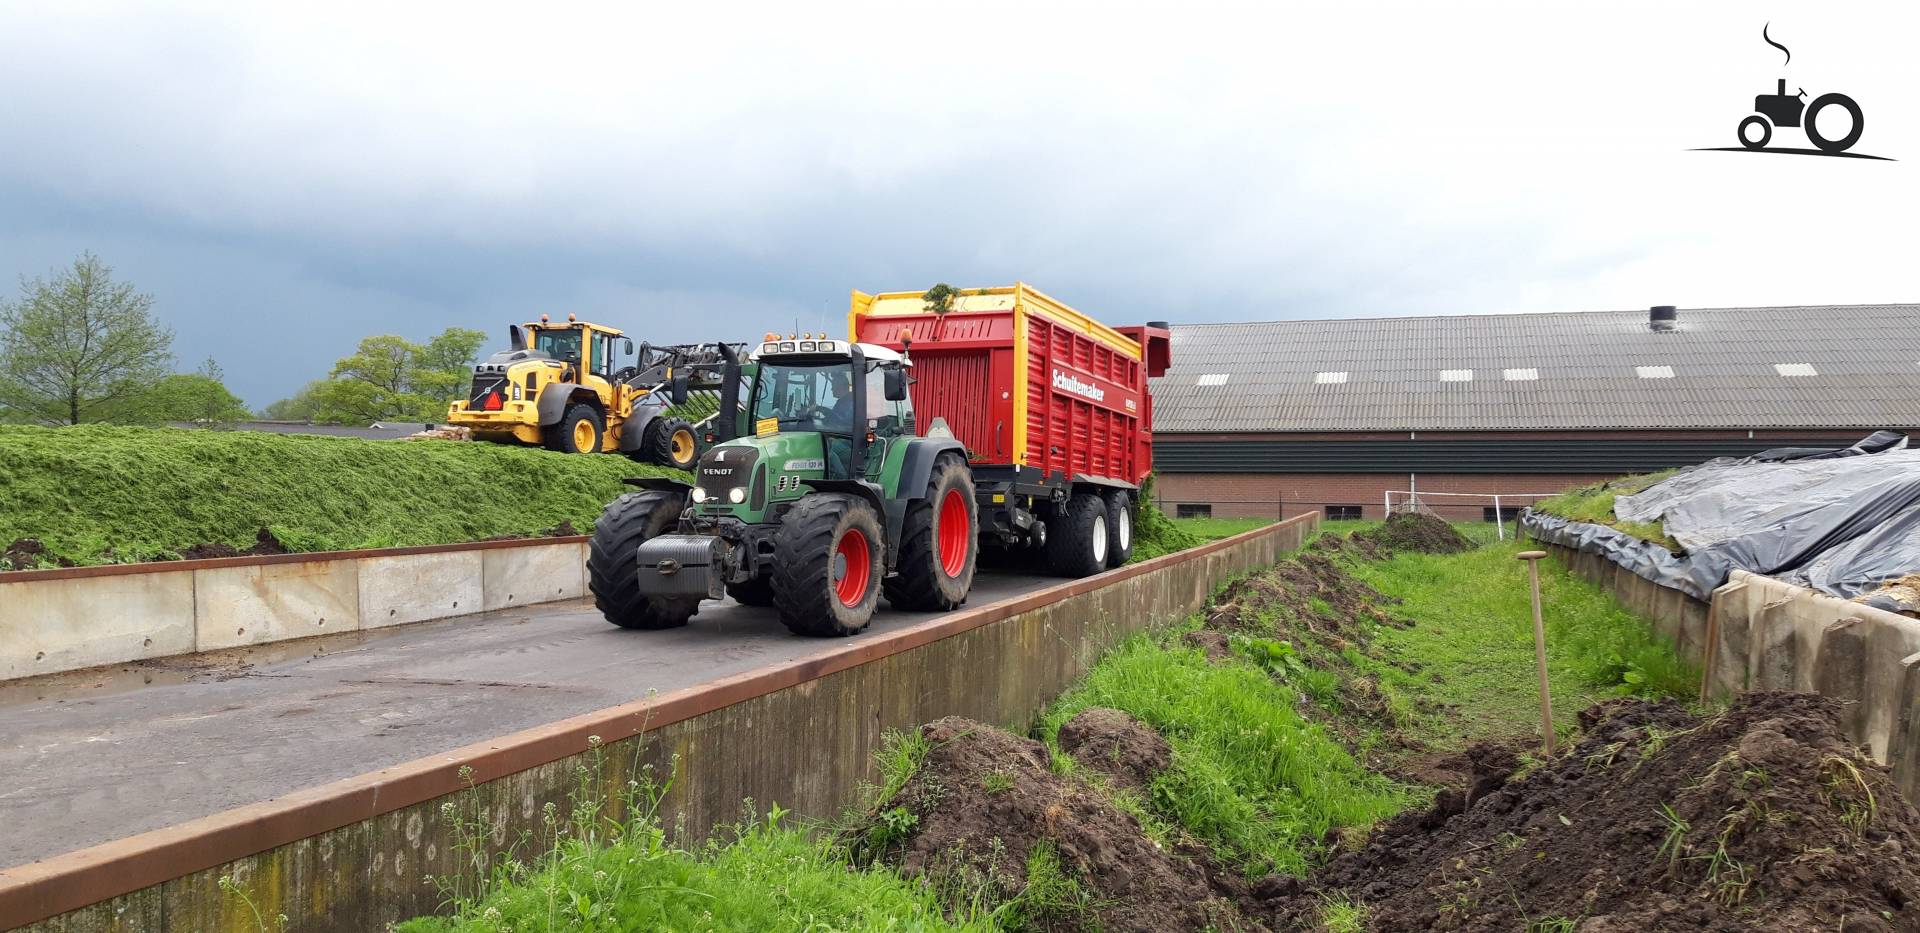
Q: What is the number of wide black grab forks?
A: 1